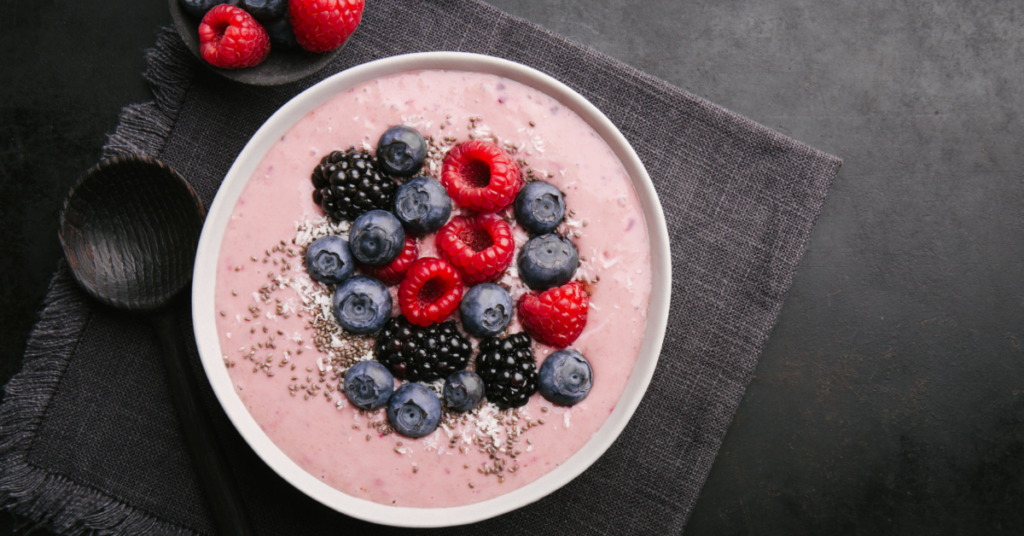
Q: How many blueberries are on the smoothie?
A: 12